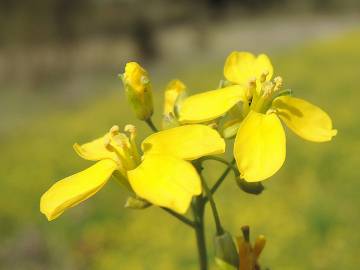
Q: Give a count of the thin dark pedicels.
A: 5